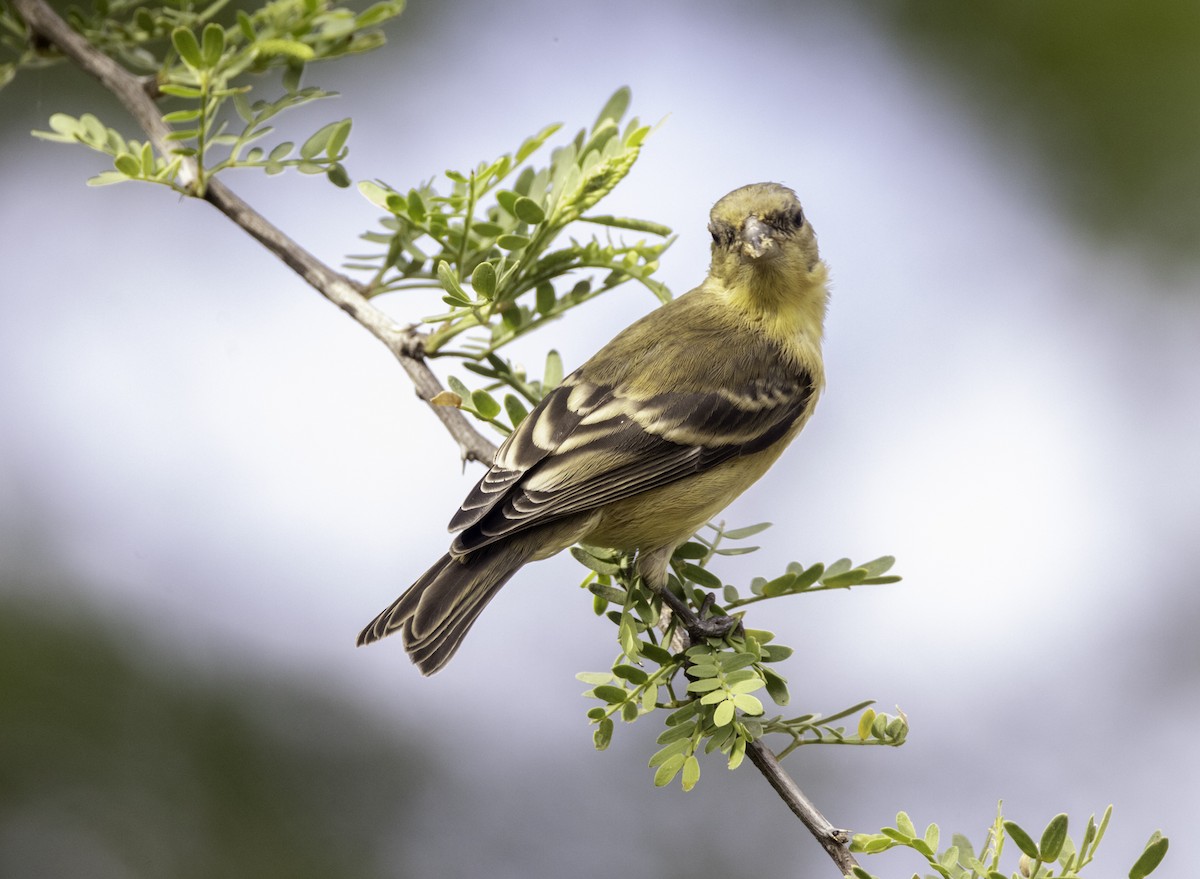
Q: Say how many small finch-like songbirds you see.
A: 1